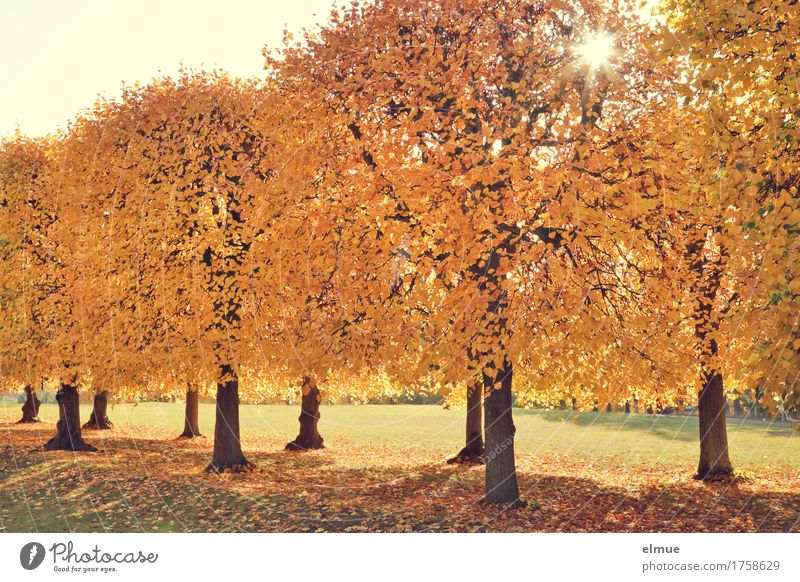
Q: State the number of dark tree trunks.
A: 9